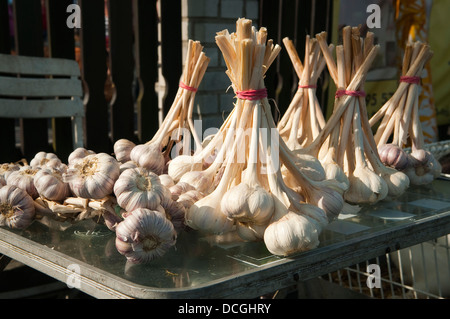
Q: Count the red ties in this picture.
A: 5